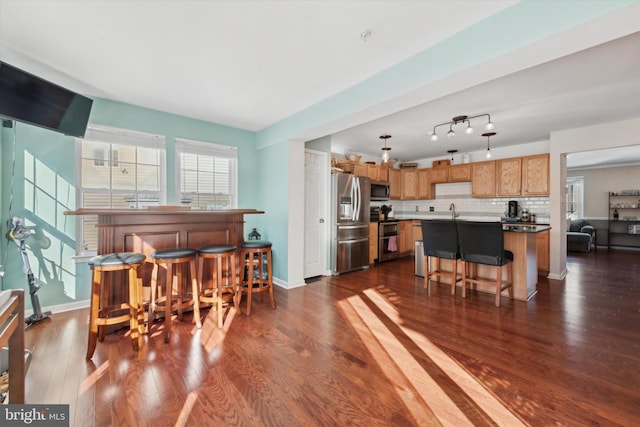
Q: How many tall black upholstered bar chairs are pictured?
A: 2